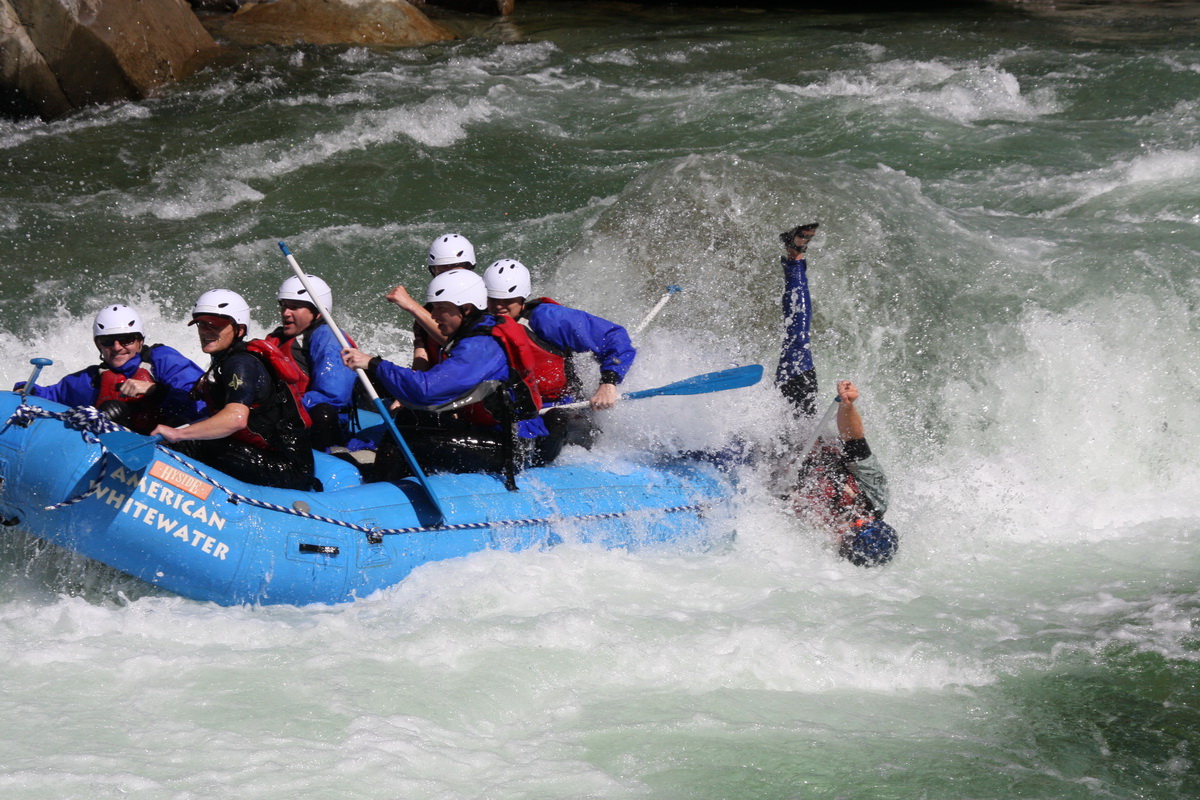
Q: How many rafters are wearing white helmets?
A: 6